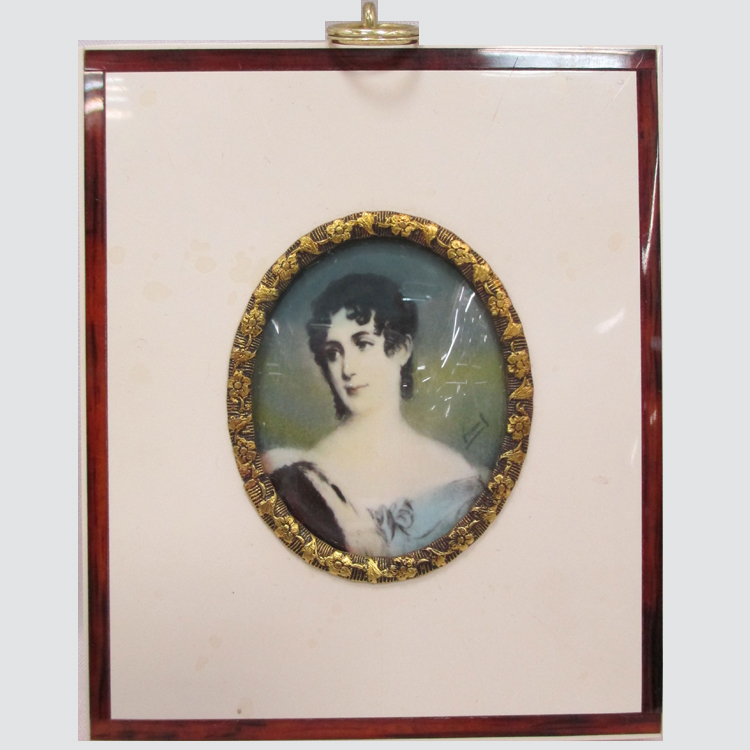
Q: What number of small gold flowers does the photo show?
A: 15